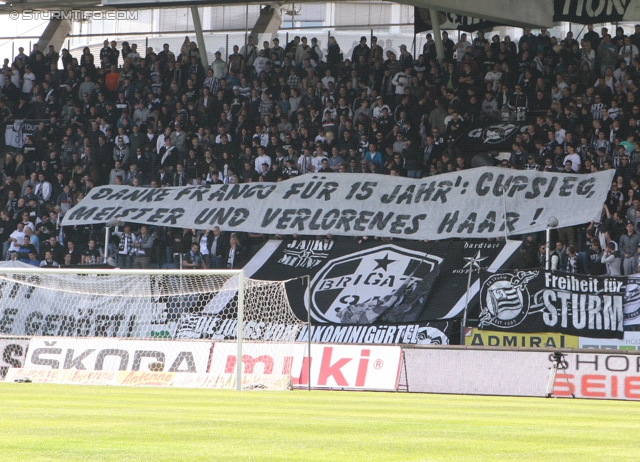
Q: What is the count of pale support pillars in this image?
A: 4